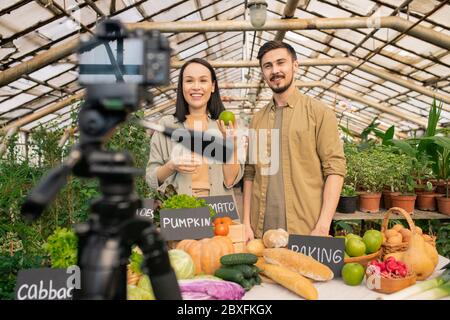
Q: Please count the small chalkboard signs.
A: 5